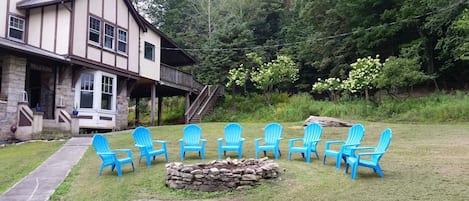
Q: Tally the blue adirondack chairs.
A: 8